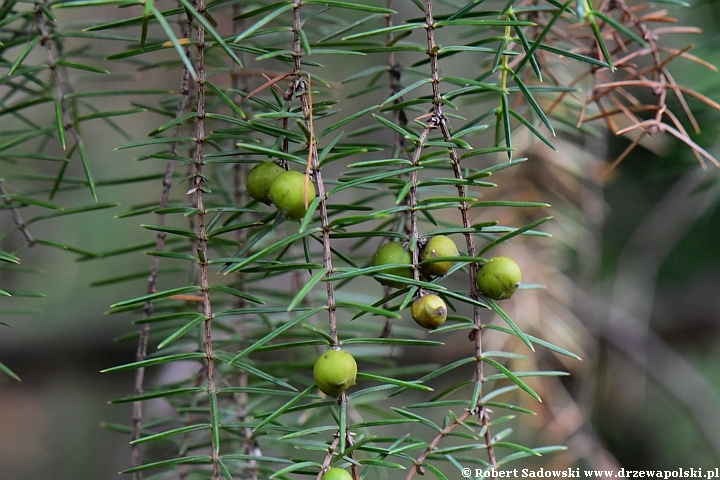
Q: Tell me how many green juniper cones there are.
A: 8